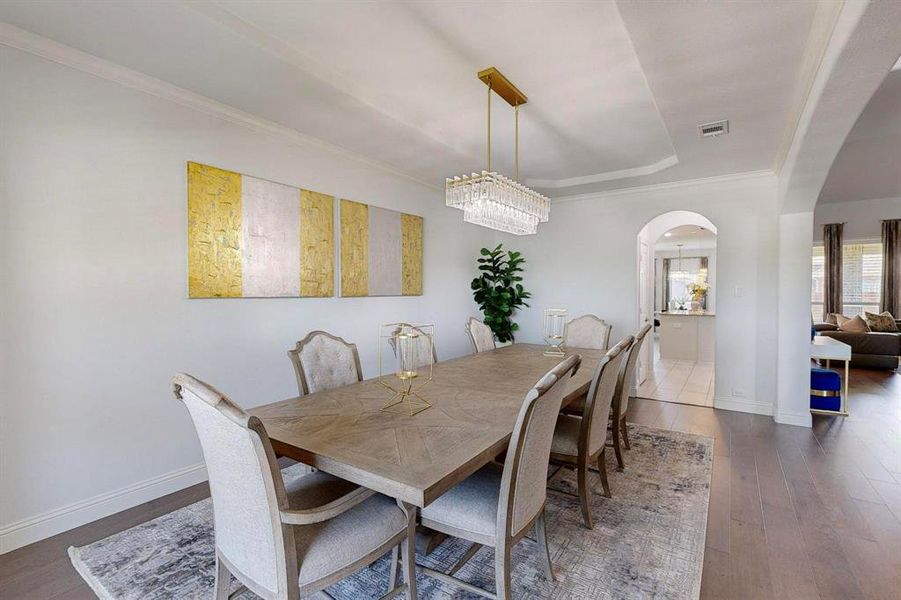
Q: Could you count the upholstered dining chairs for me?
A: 8